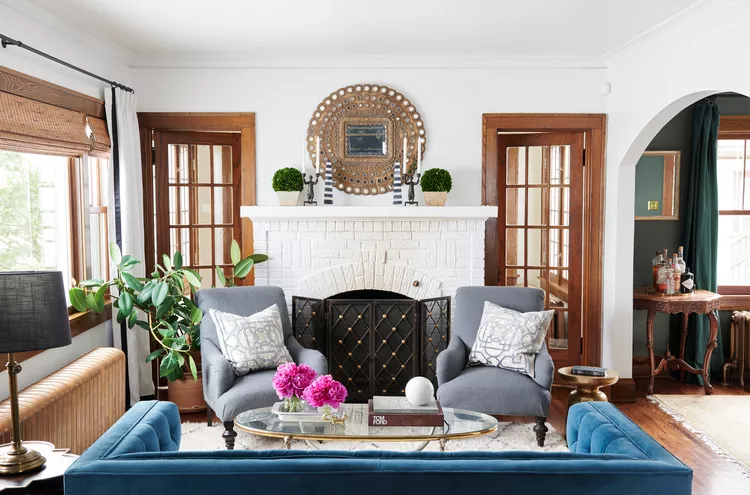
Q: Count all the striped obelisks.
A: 2